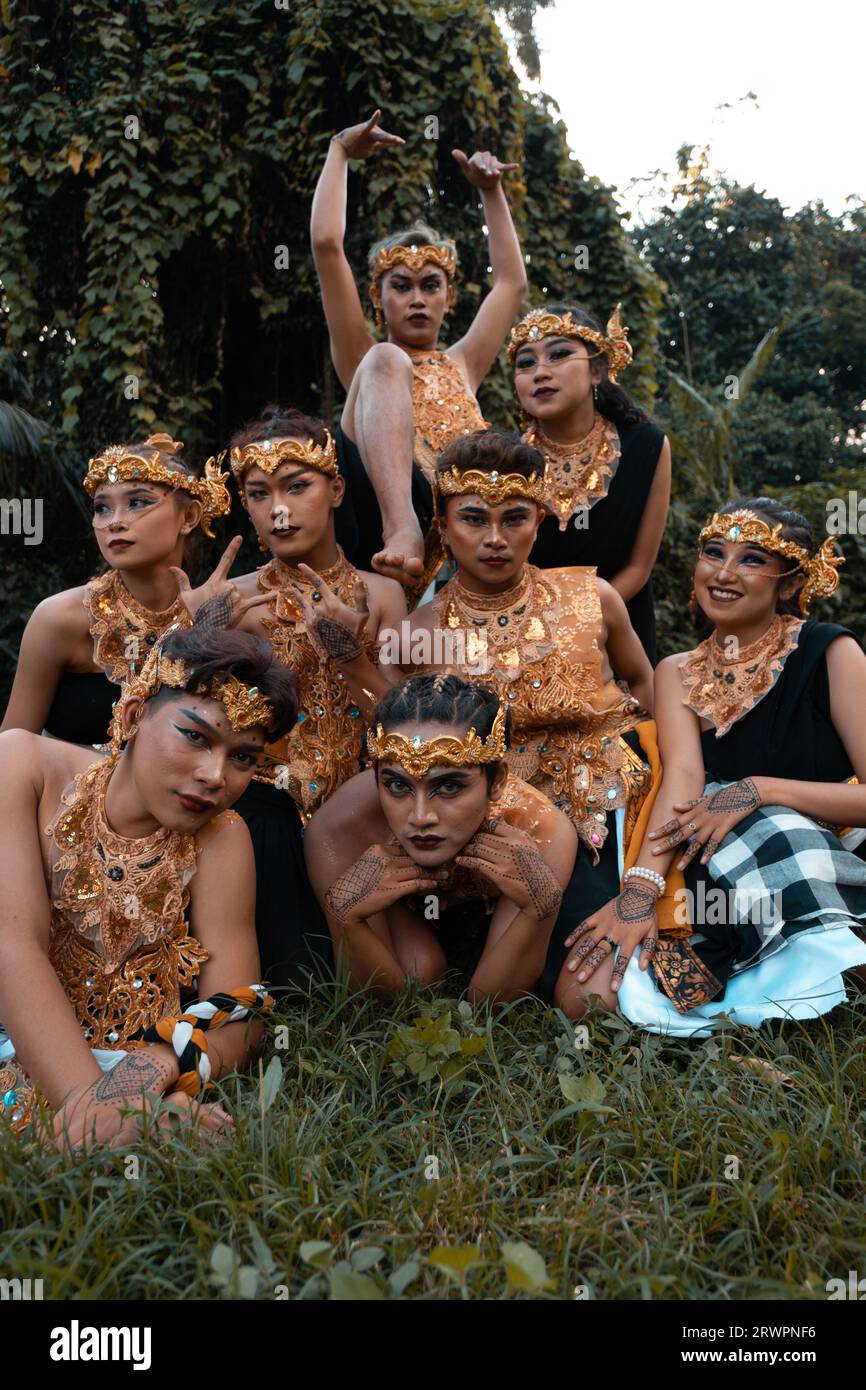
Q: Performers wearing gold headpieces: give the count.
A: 8